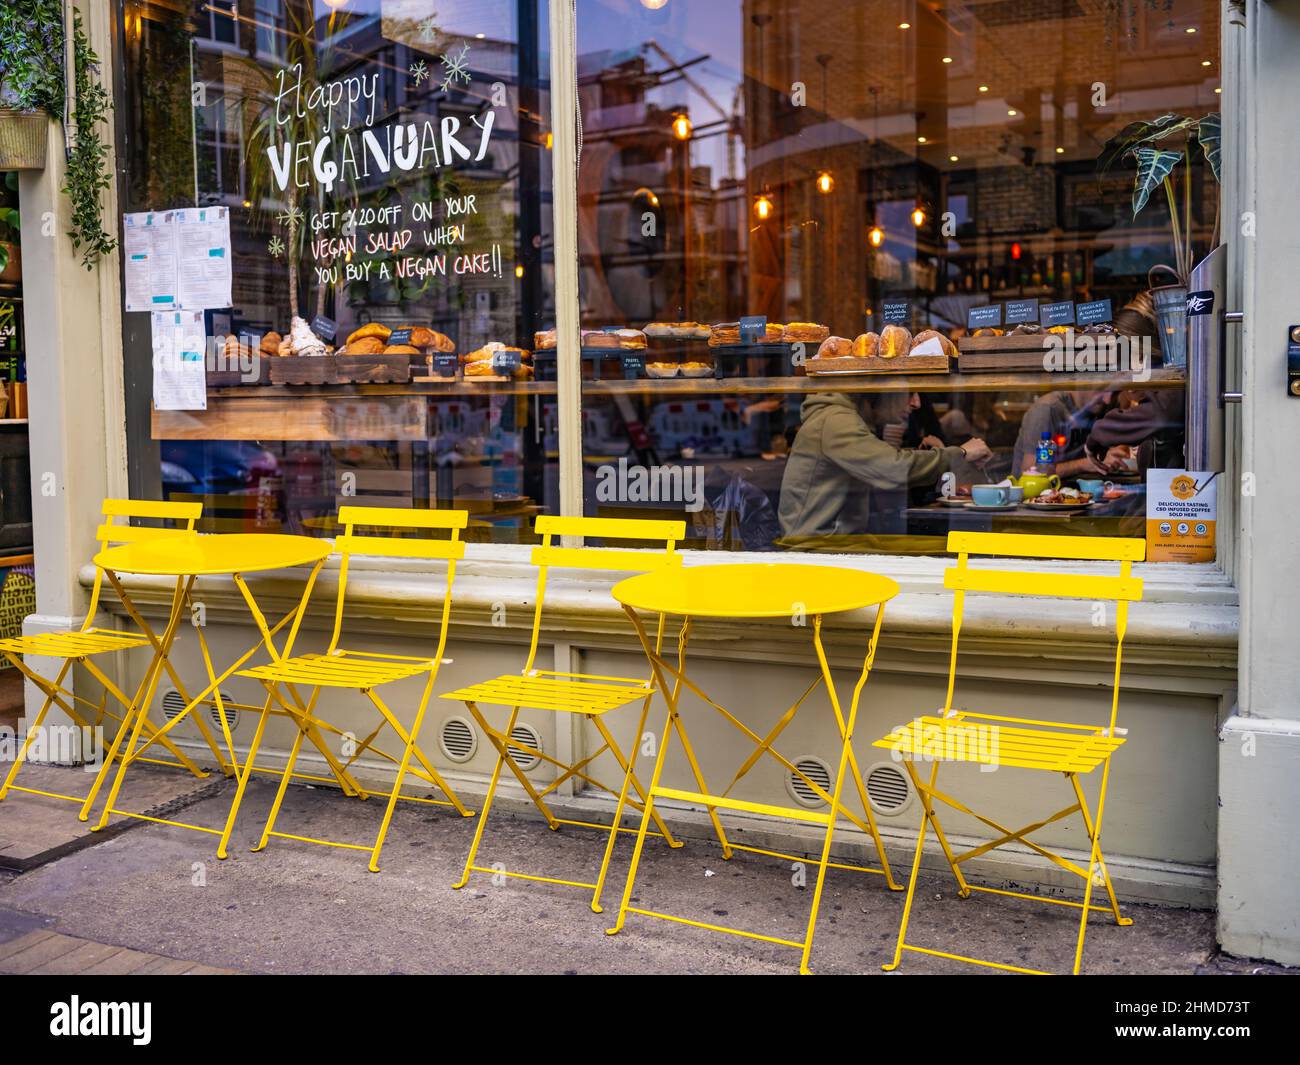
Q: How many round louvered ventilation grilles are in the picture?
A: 6